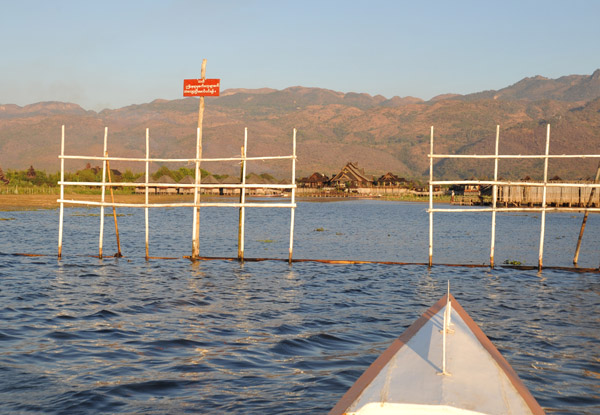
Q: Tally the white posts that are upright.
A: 9